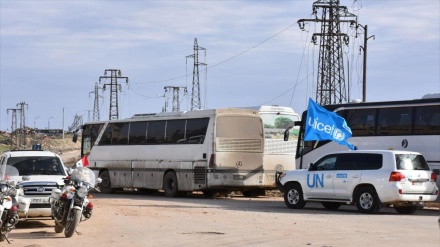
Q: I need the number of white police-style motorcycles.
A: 2